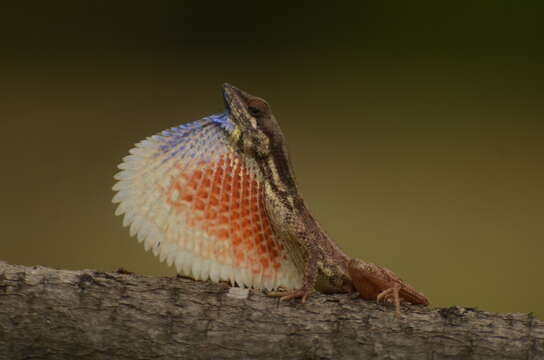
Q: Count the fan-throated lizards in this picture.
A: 1